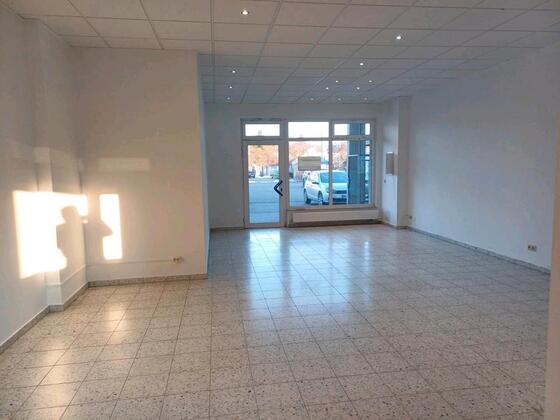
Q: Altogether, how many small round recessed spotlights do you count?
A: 13